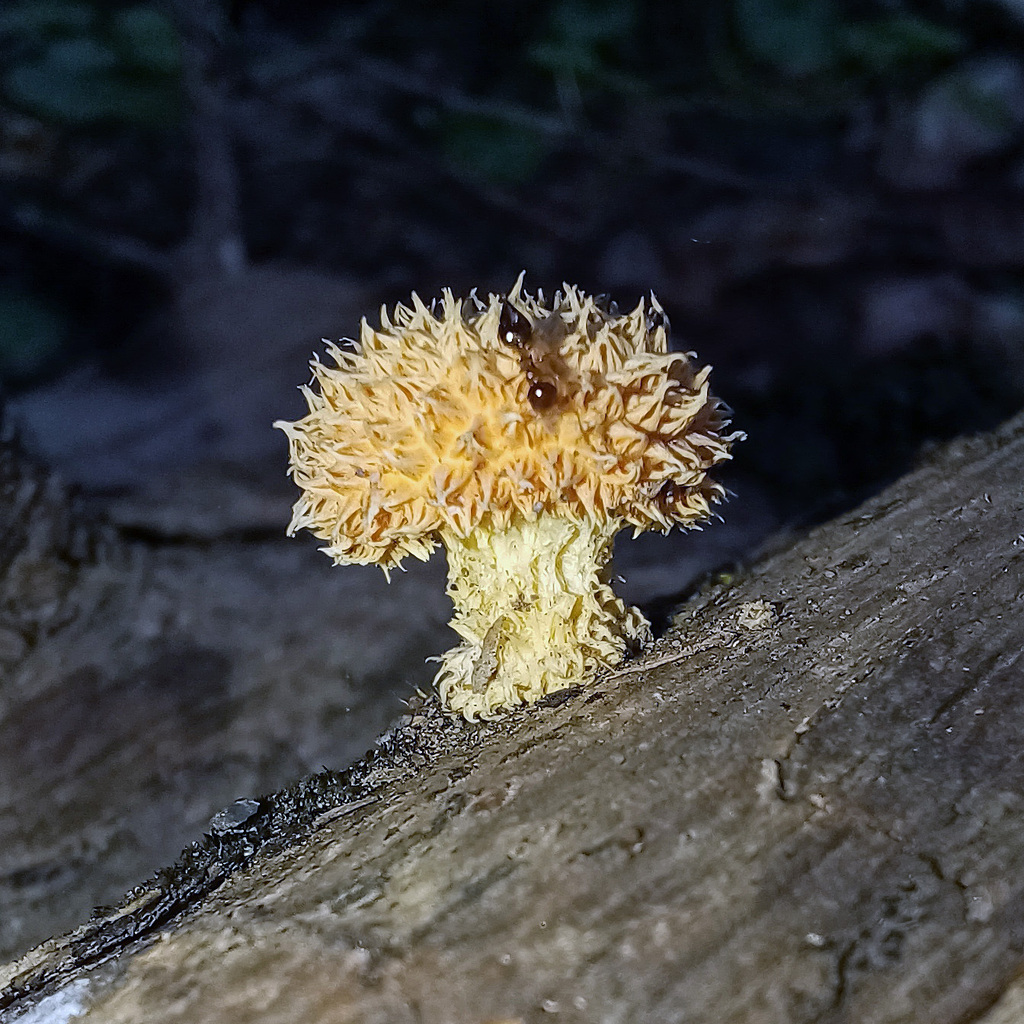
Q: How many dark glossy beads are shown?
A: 2